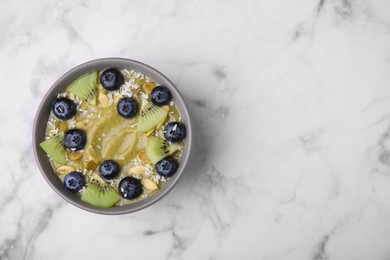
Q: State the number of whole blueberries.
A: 10